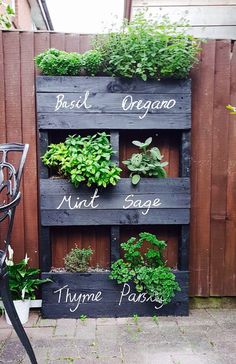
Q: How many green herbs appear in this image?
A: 6